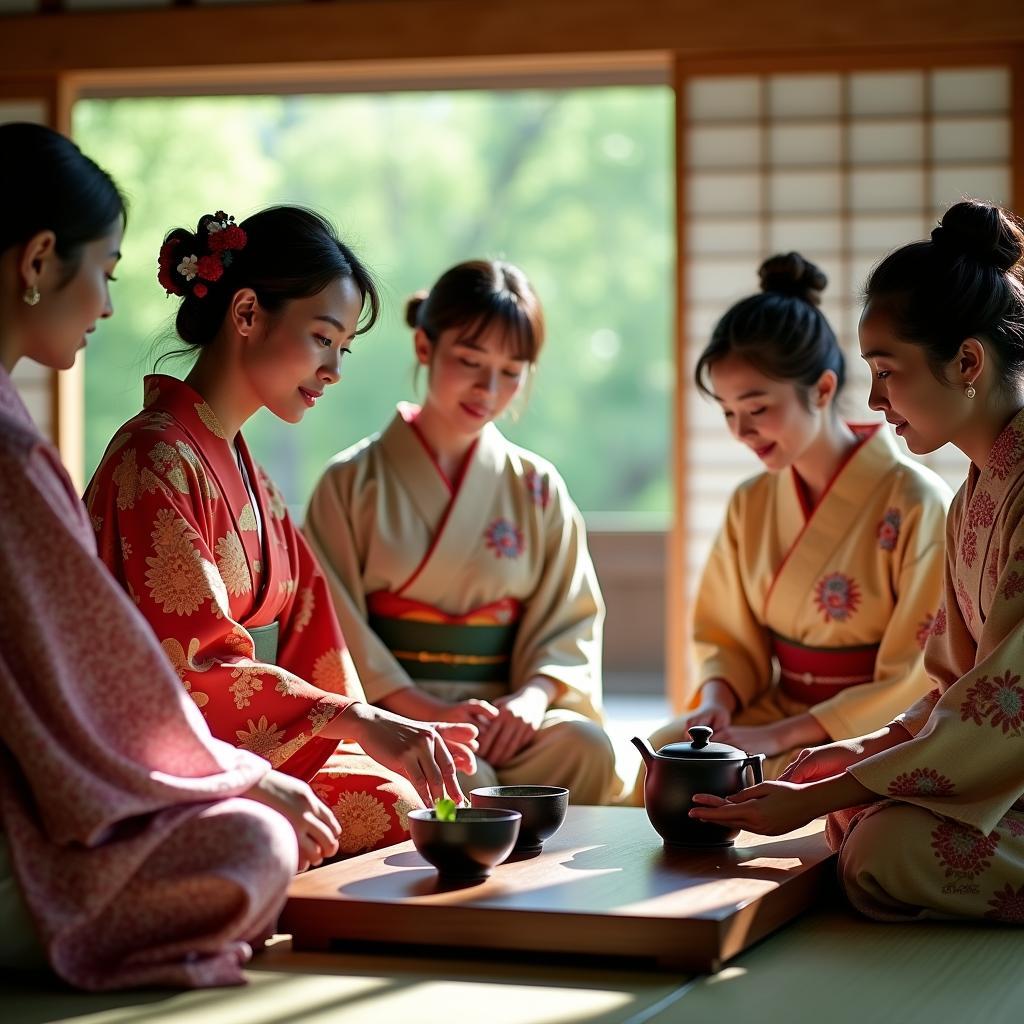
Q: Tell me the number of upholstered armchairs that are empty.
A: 0